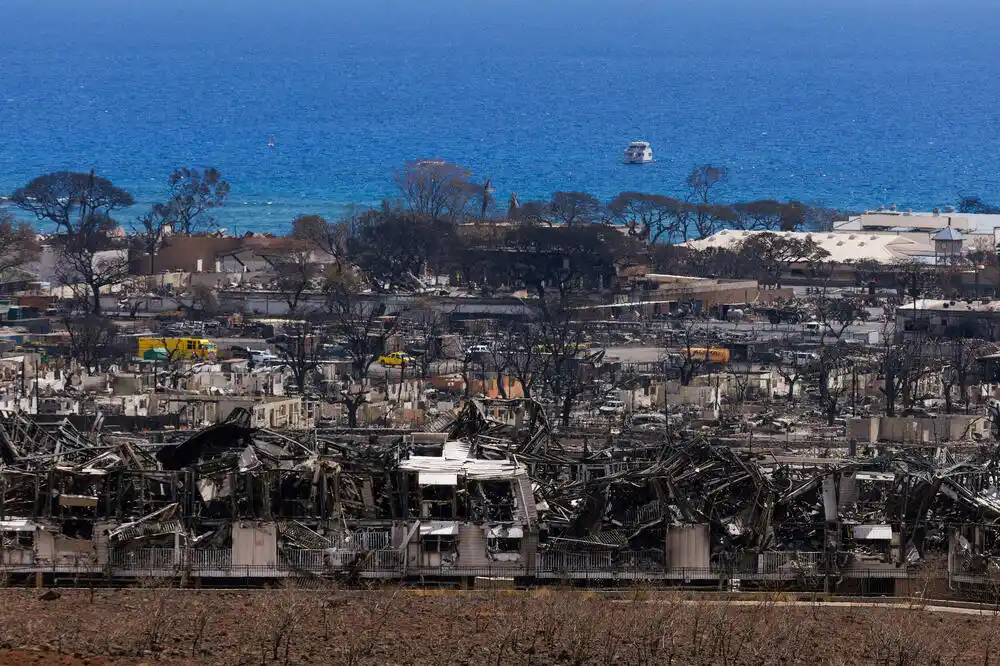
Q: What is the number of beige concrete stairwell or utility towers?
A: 2